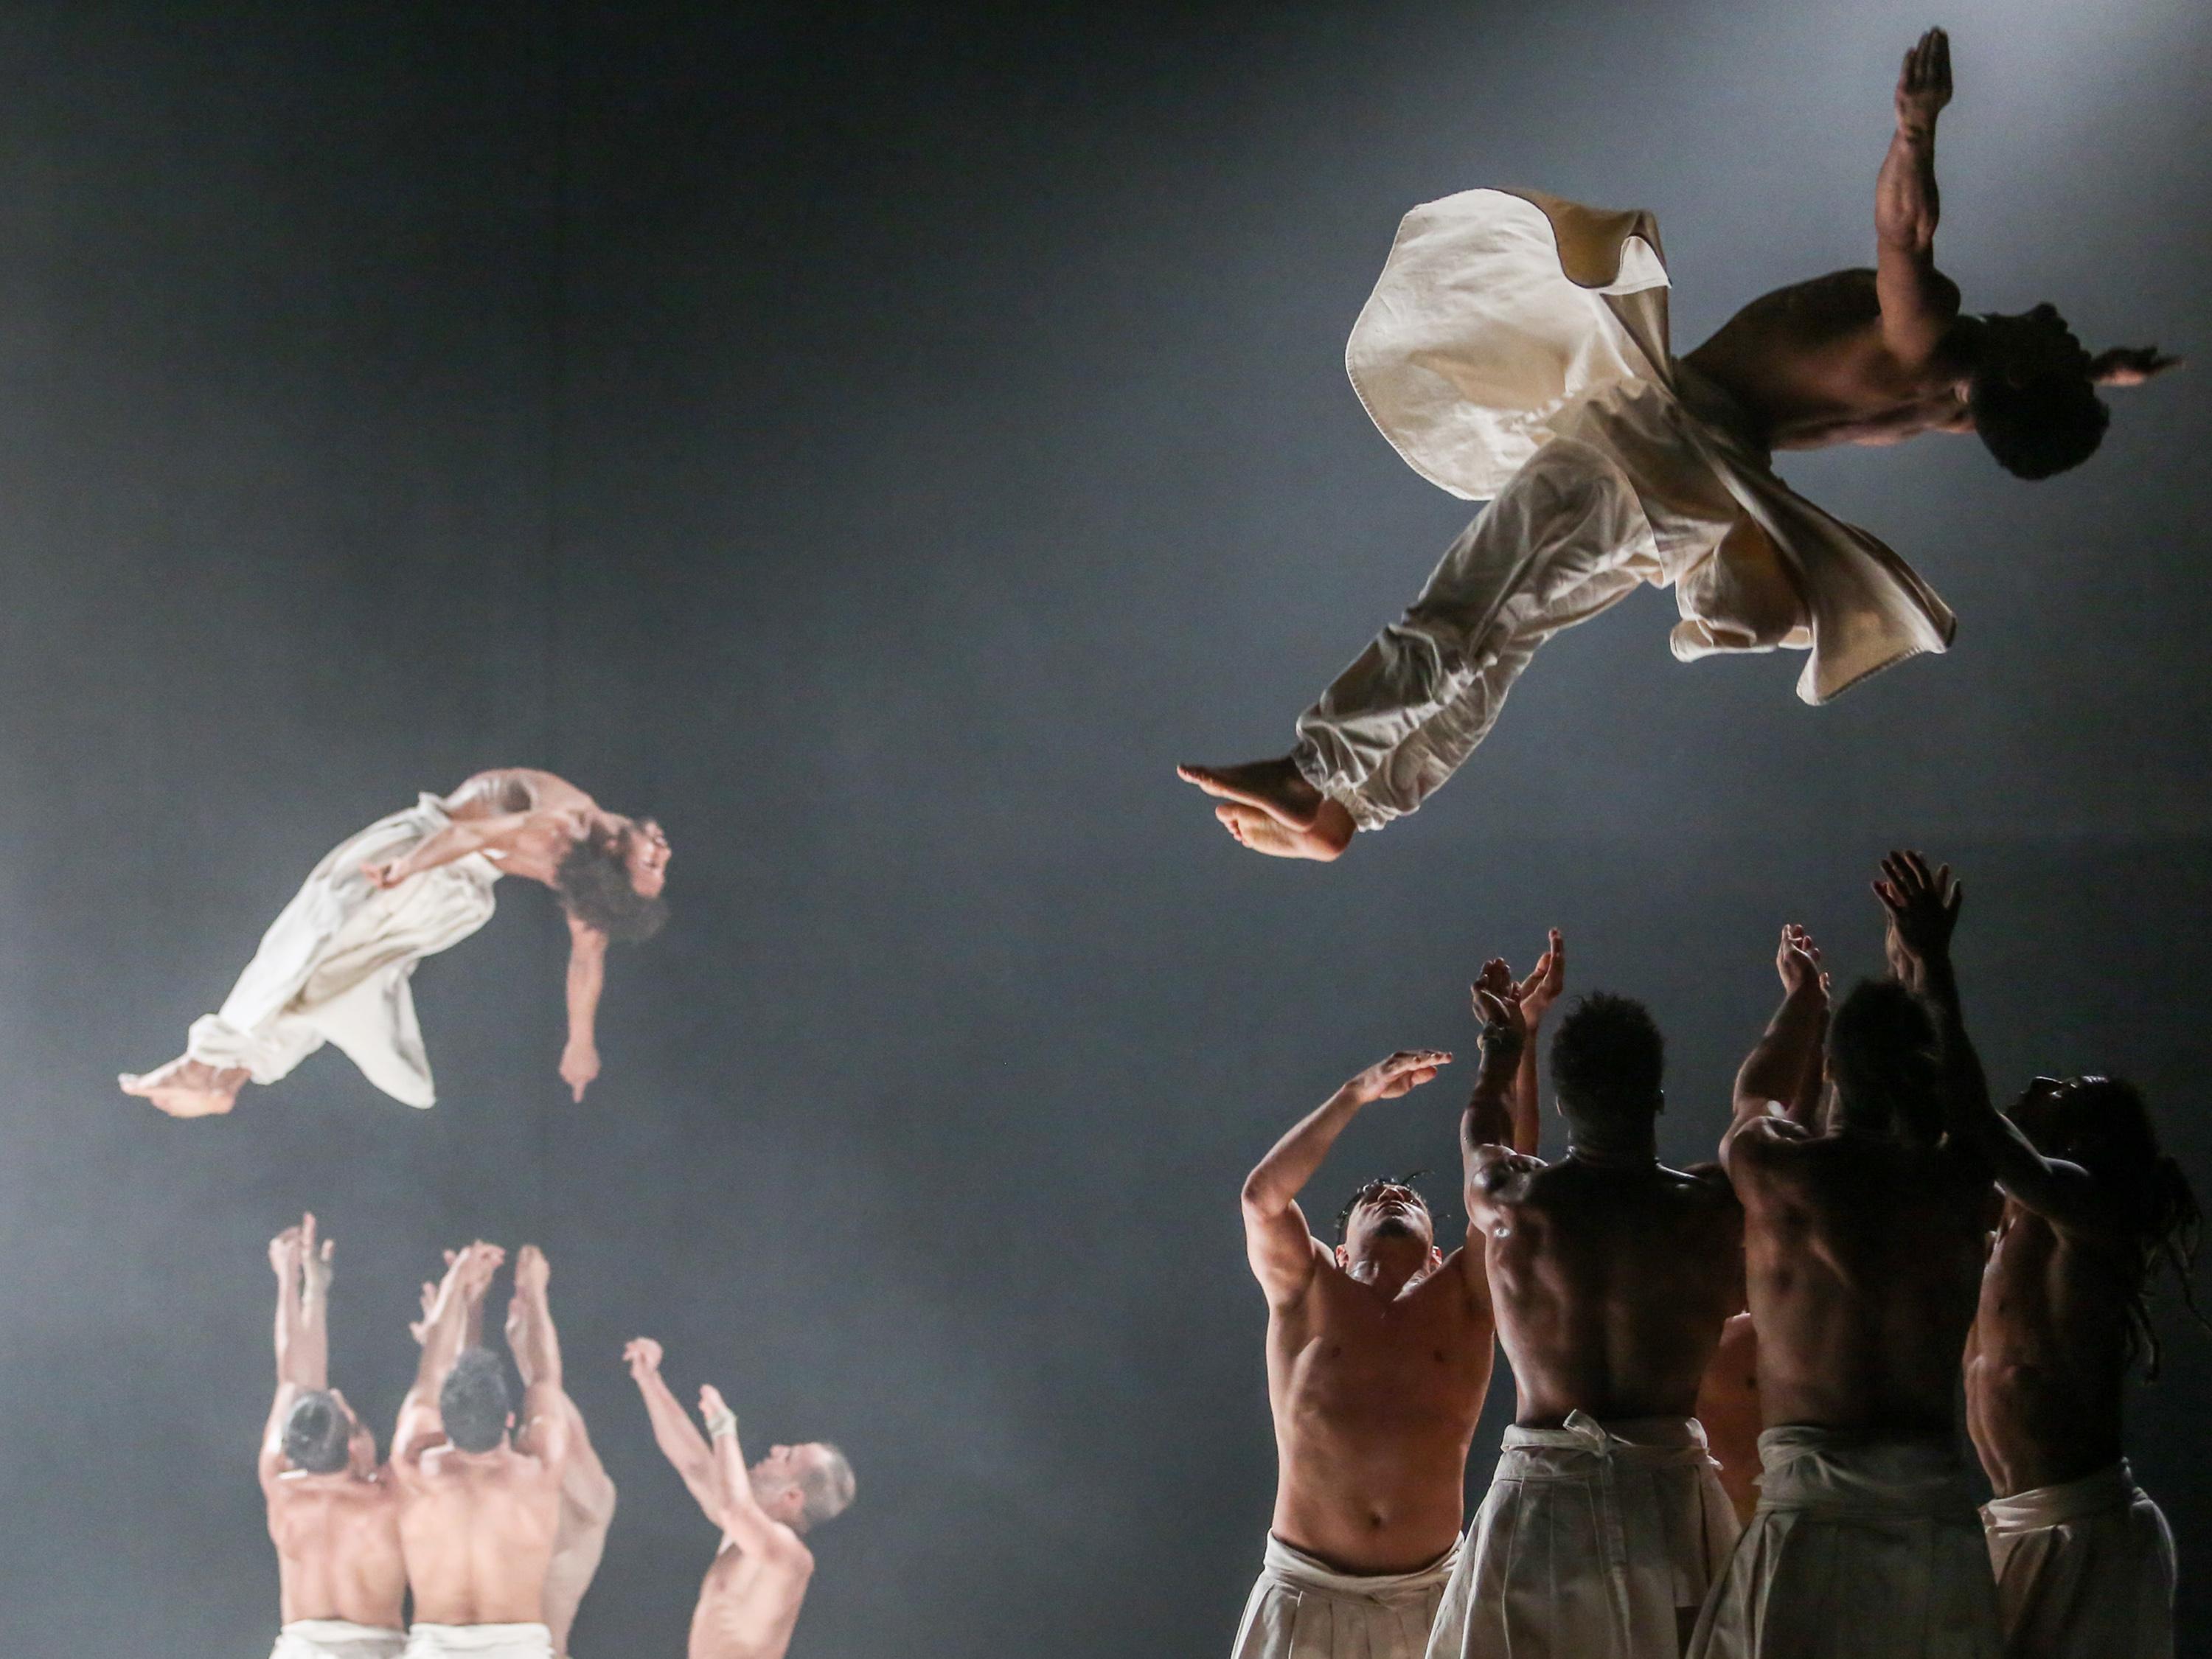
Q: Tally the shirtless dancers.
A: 11